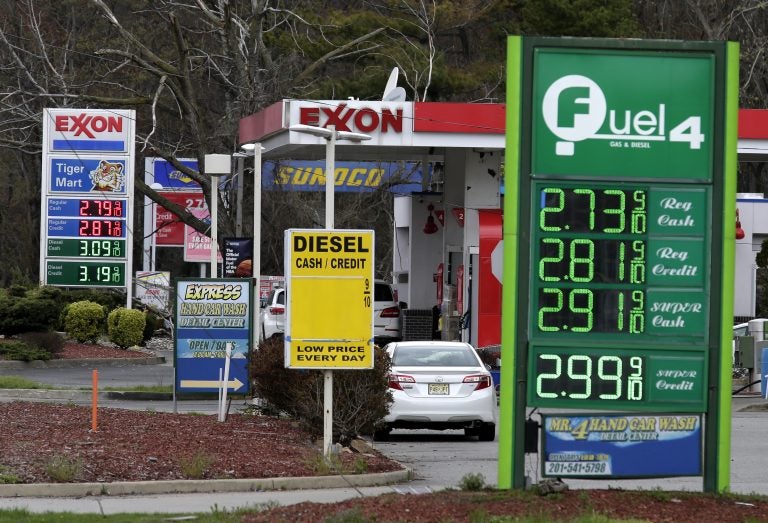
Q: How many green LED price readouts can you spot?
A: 6